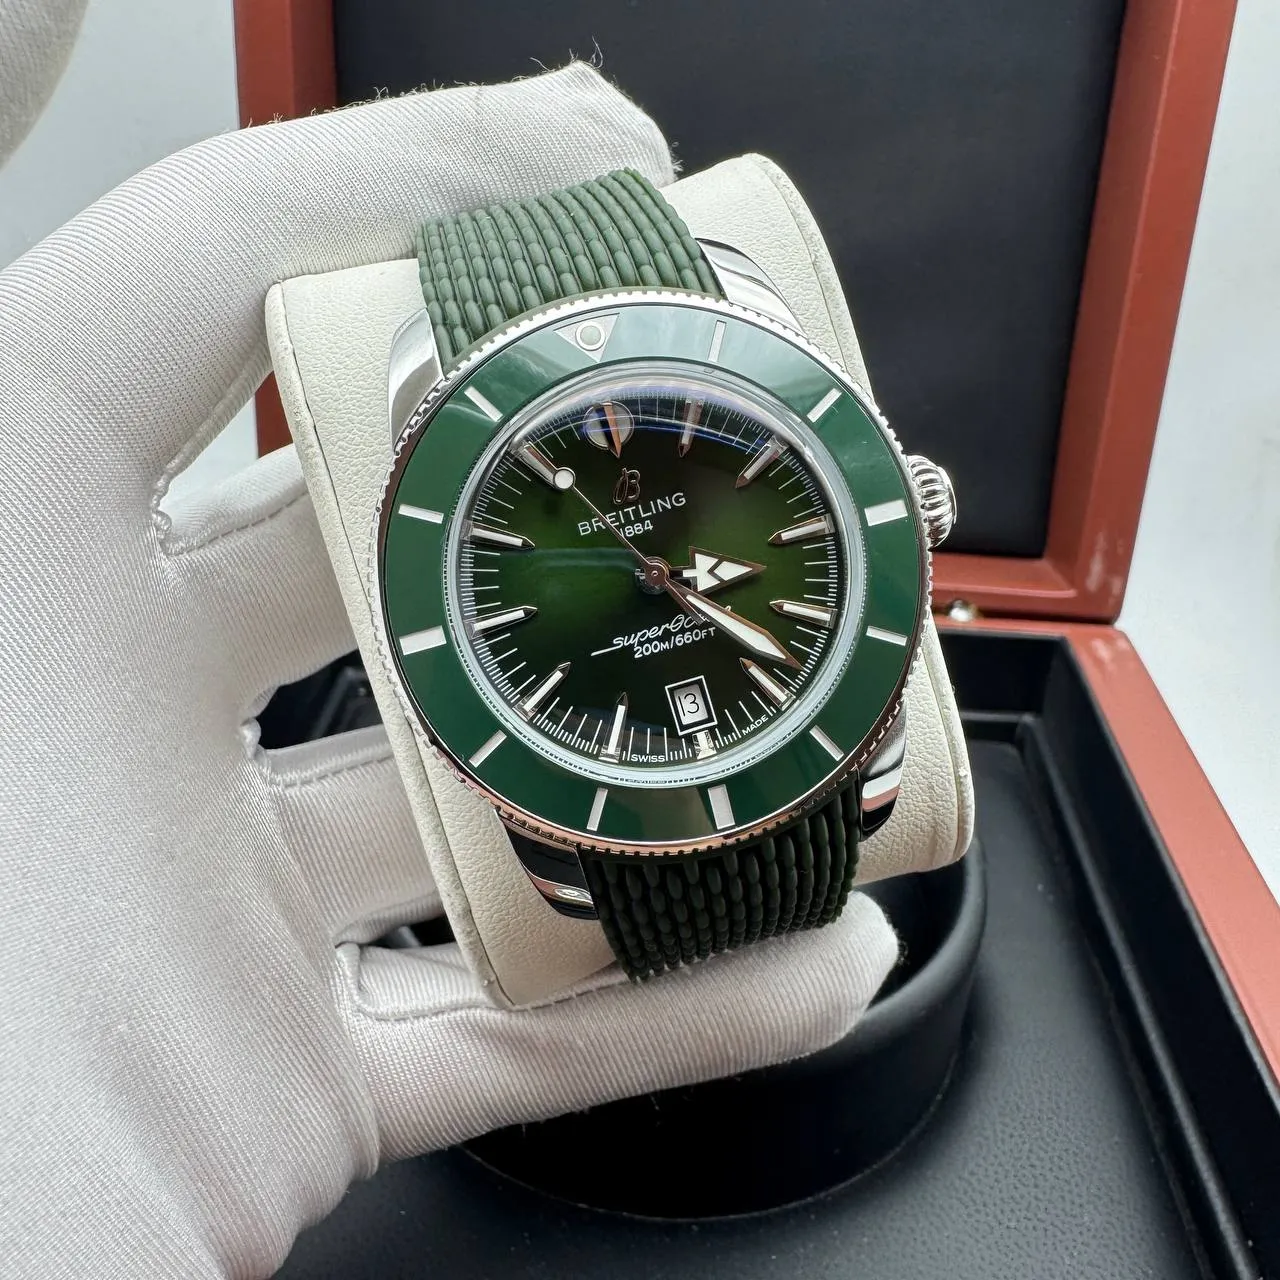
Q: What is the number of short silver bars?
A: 11